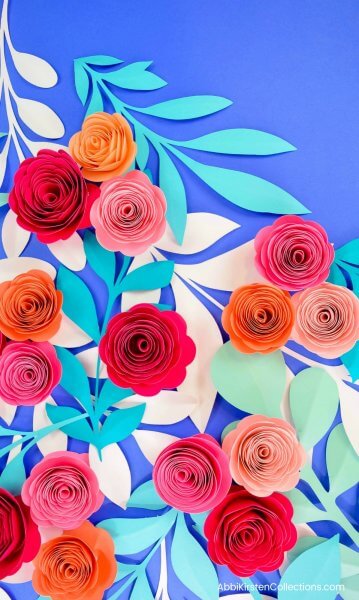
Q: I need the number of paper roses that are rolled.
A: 15